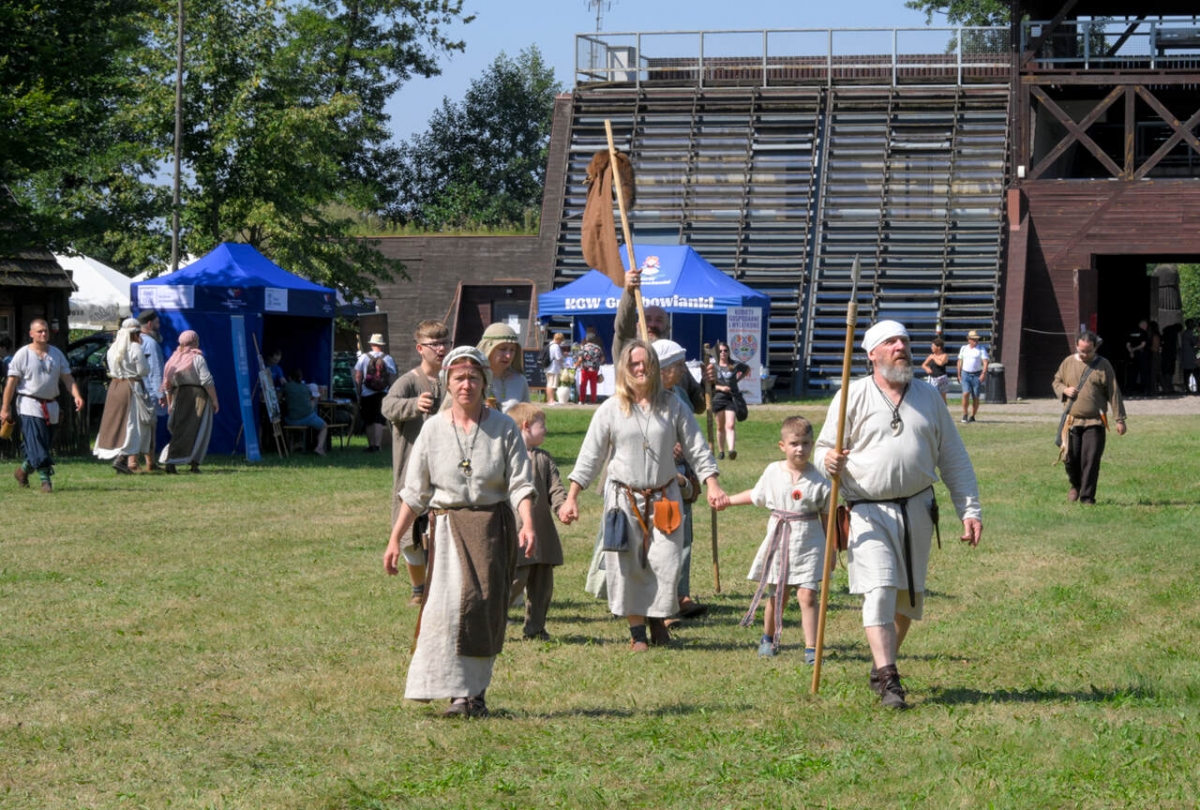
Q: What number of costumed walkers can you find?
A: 14